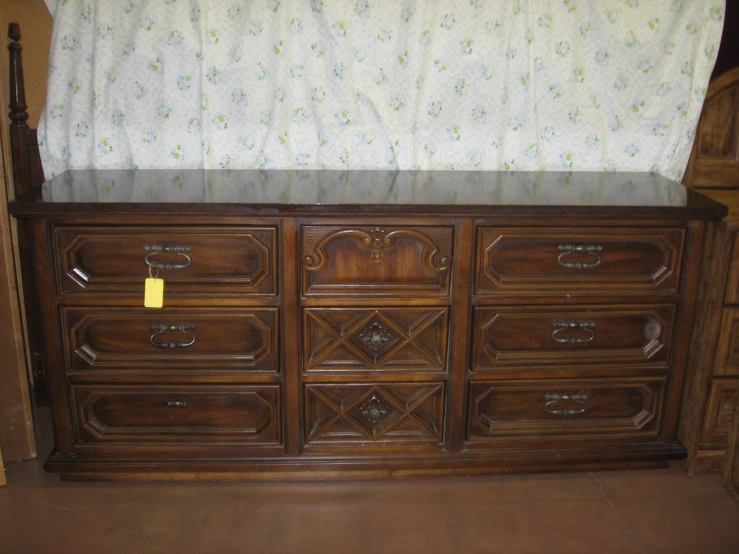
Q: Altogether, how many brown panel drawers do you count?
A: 9